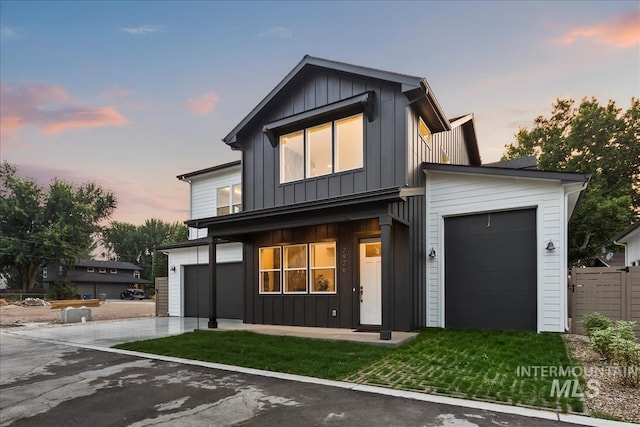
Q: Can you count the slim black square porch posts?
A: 2